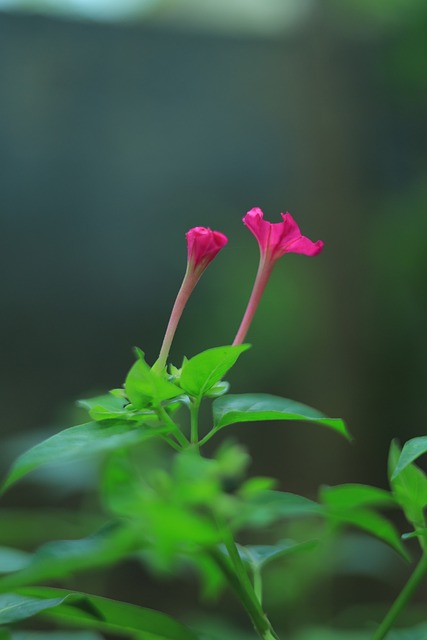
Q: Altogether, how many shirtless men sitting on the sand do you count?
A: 0